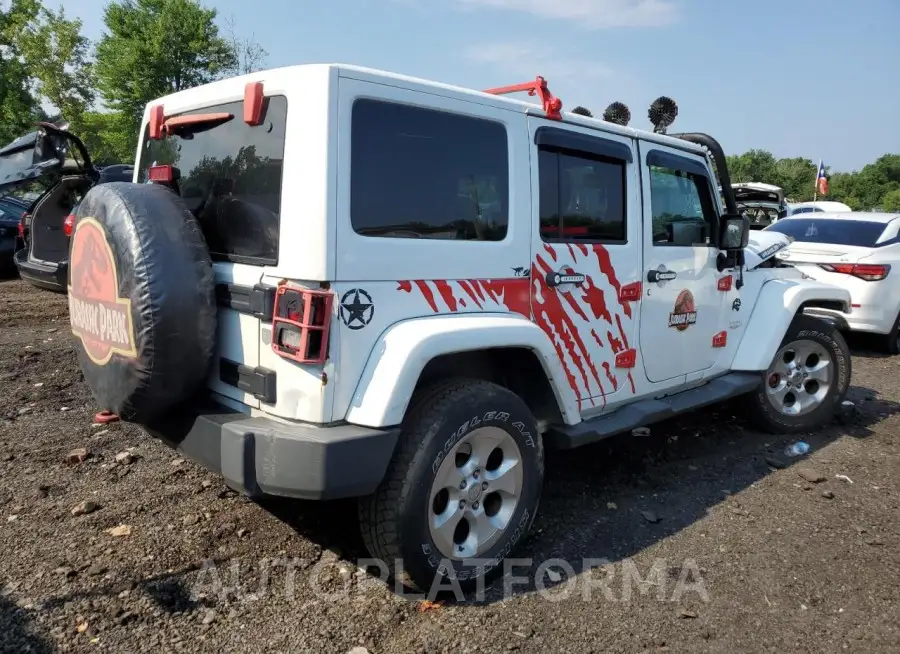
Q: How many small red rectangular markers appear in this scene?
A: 4